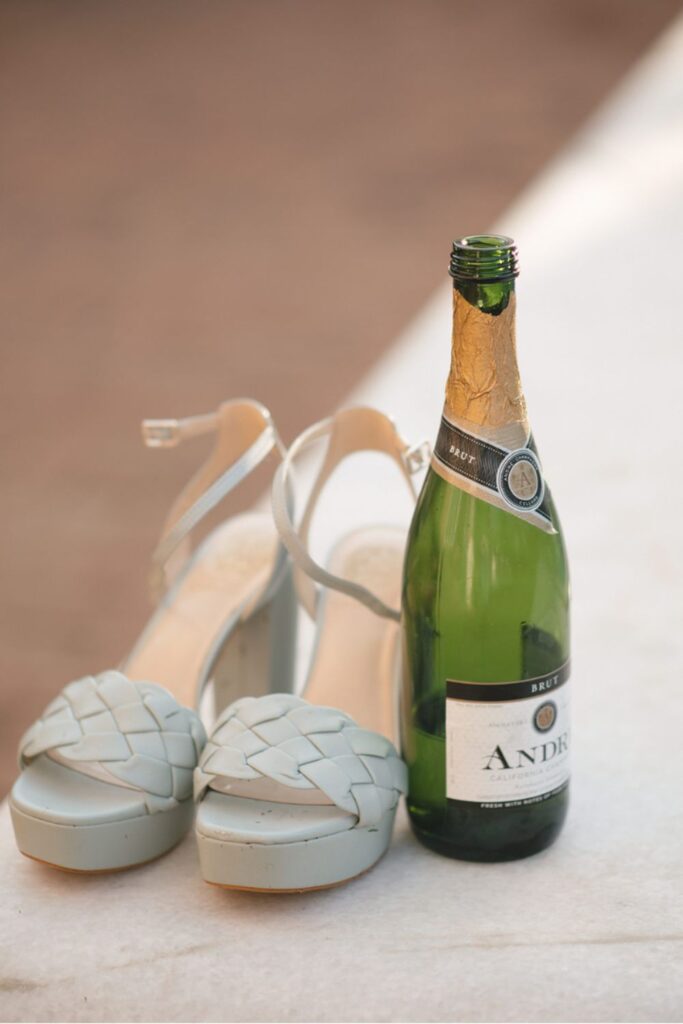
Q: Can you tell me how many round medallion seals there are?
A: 2